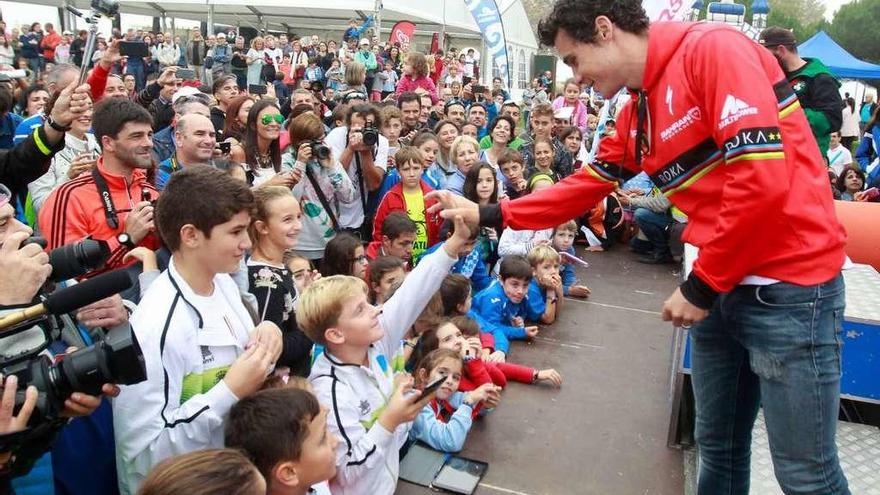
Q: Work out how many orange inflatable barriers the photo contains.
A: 1